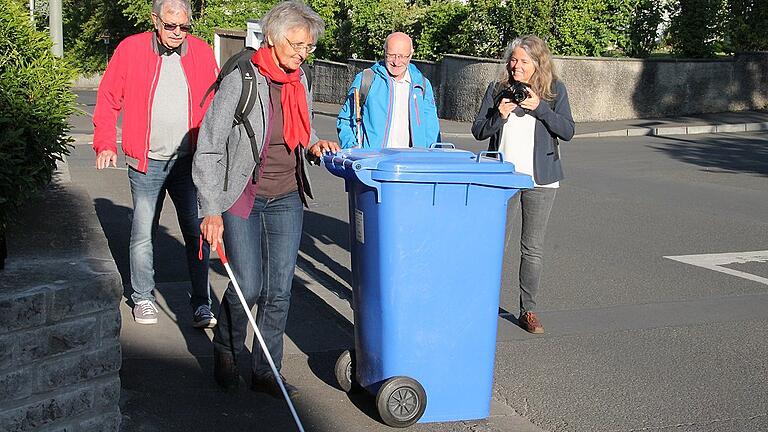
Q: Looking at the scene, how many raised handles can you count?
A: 2